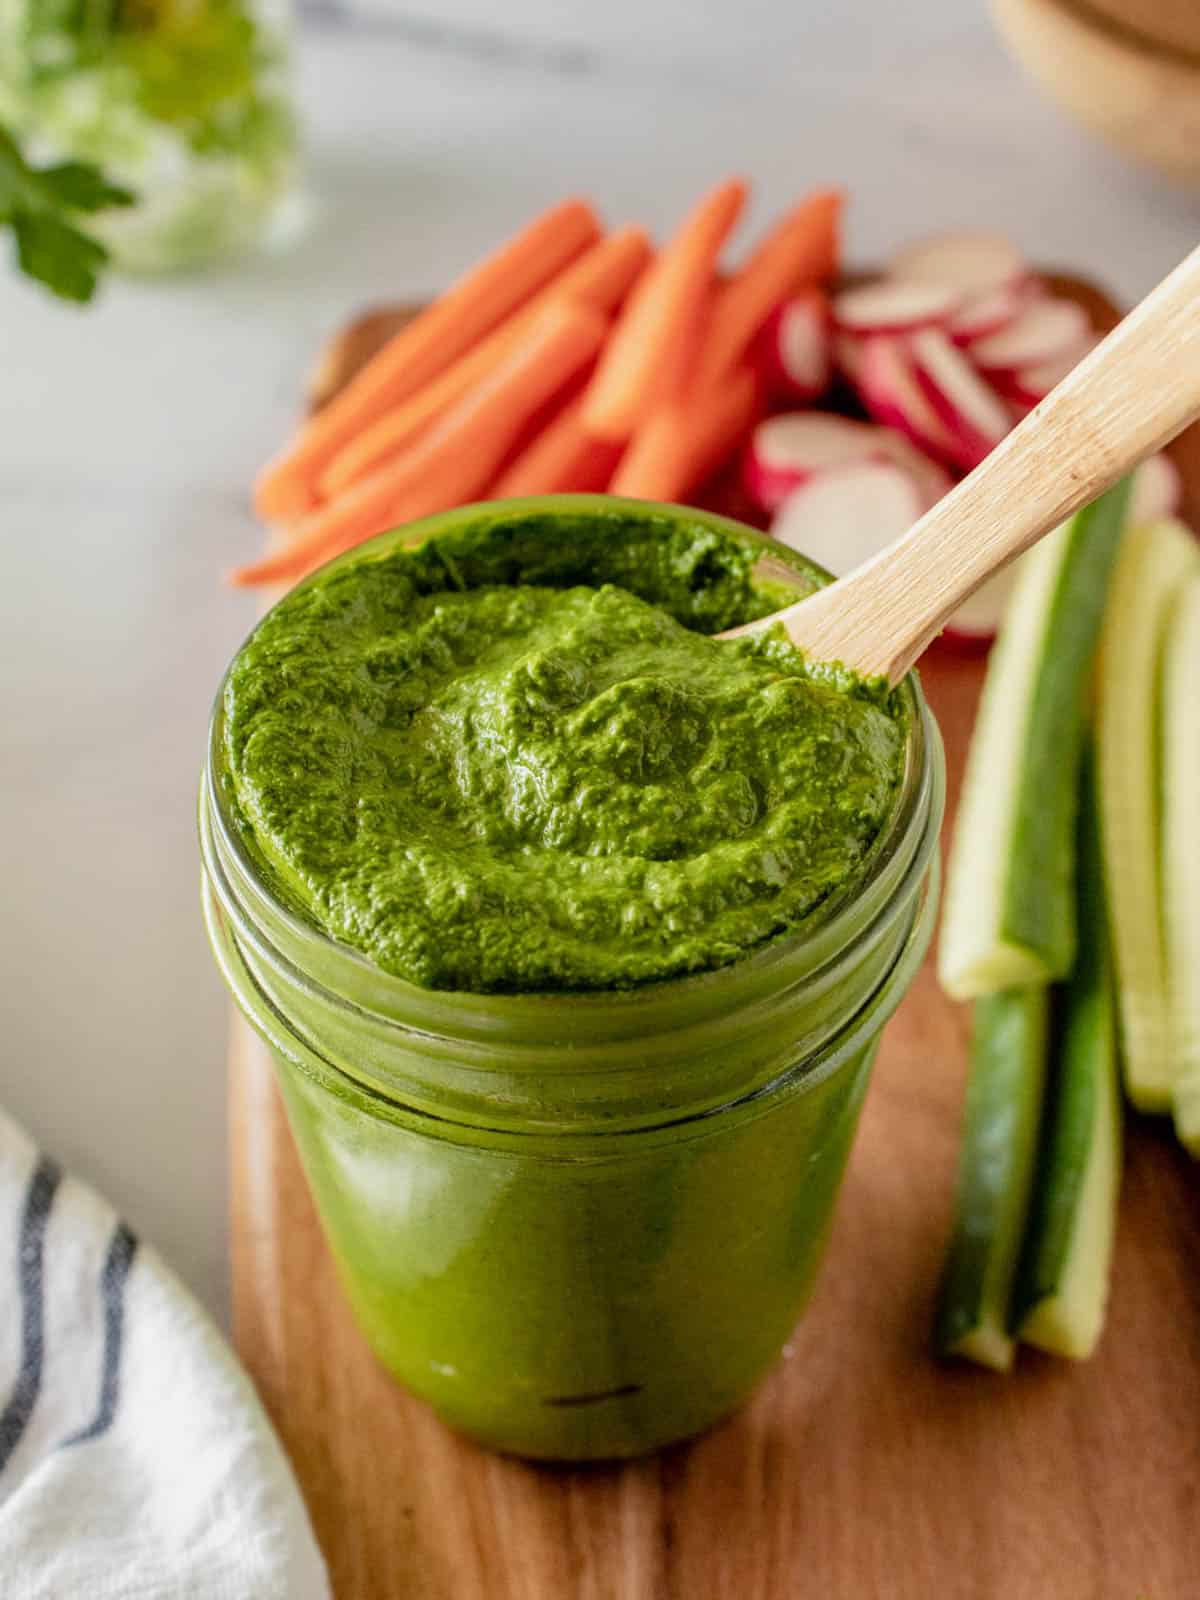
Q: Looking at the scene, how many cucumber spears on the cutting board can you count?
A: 5